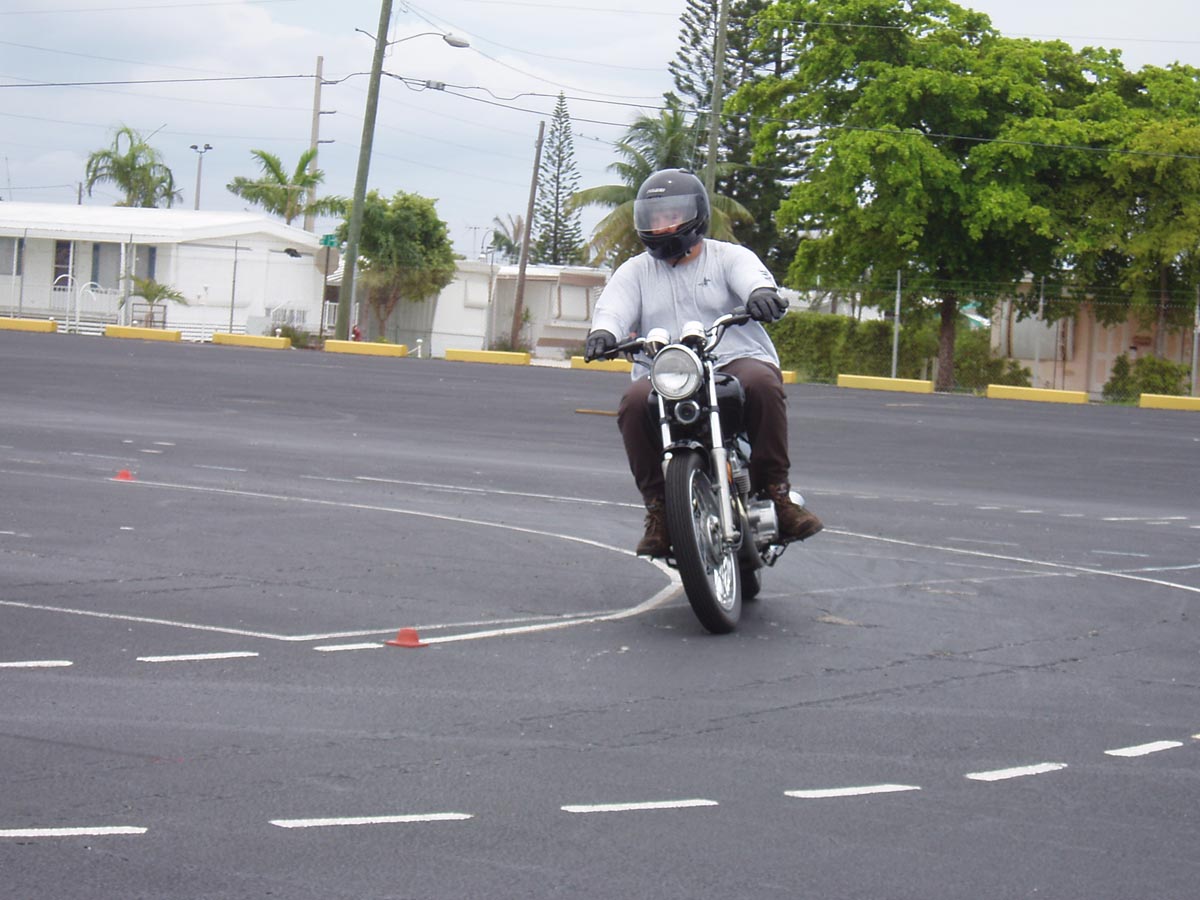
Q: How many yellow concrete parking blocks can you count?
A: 10